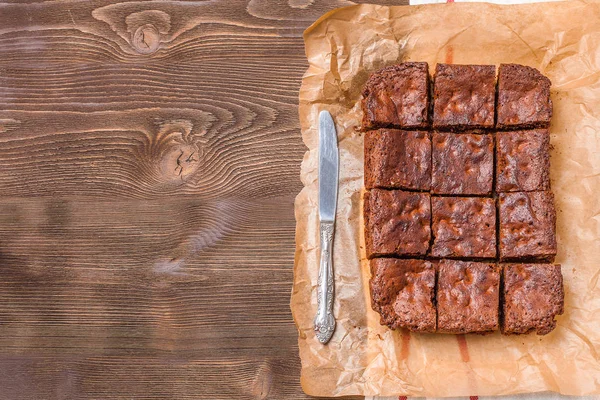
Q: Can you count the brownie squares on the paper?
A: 12